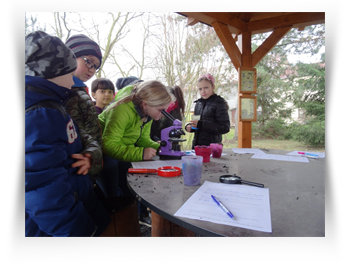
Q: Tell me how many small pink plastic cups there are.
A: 2